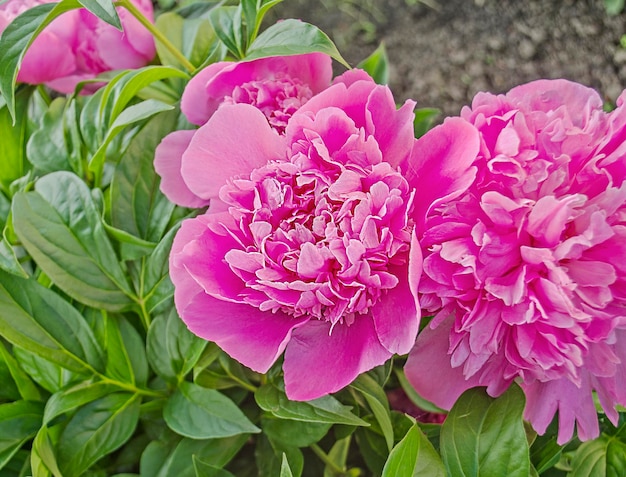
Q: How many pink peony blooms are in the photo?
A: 4